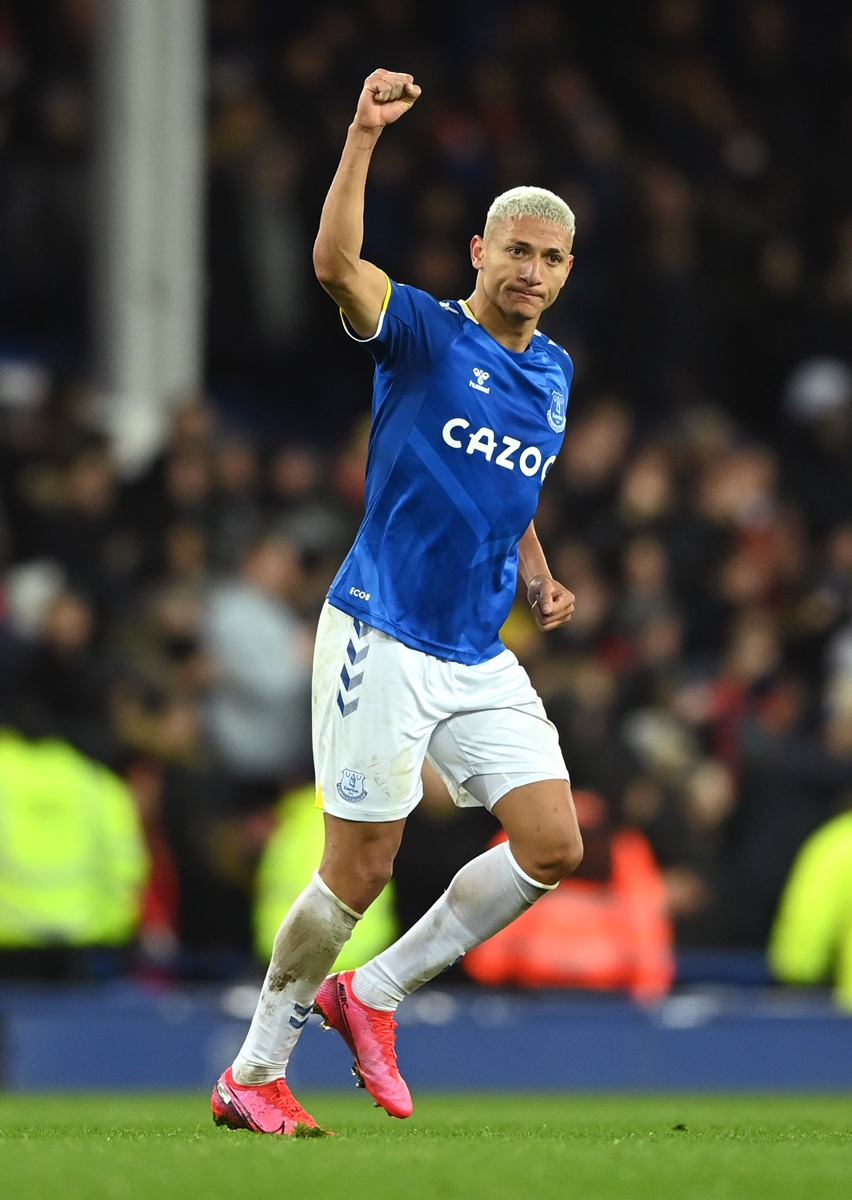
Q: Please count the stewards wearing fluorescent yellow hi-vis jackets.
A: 3